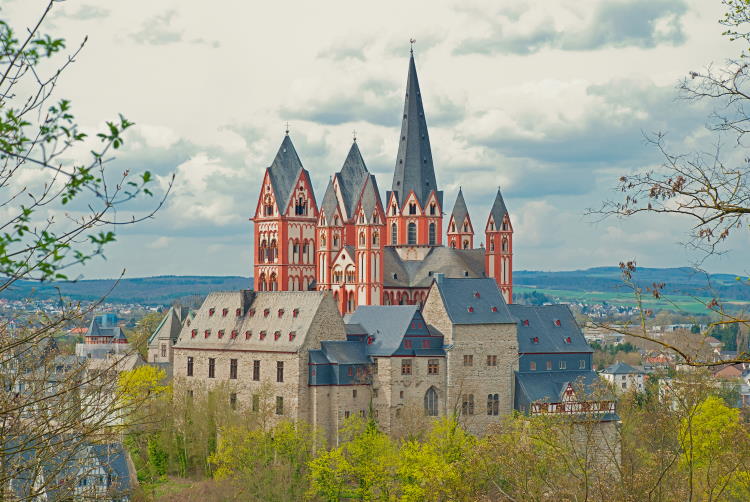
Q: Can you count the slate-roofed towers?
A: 7